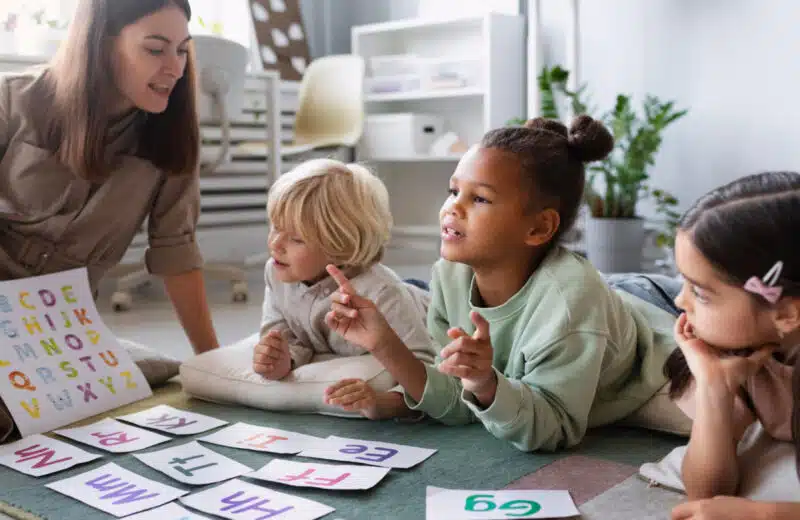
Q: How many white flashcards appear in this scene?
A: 11